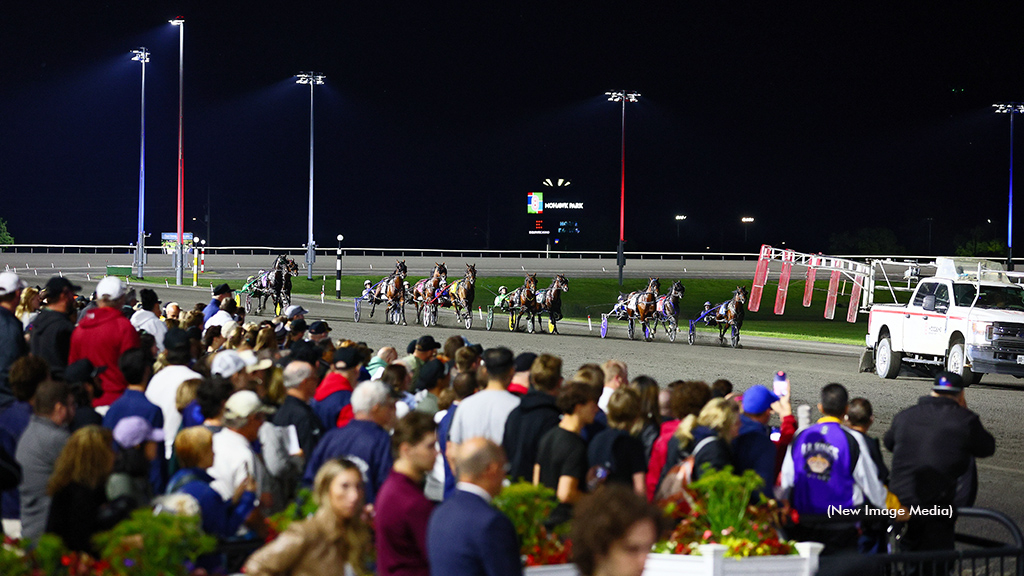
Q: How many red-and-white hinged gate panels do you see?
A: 5